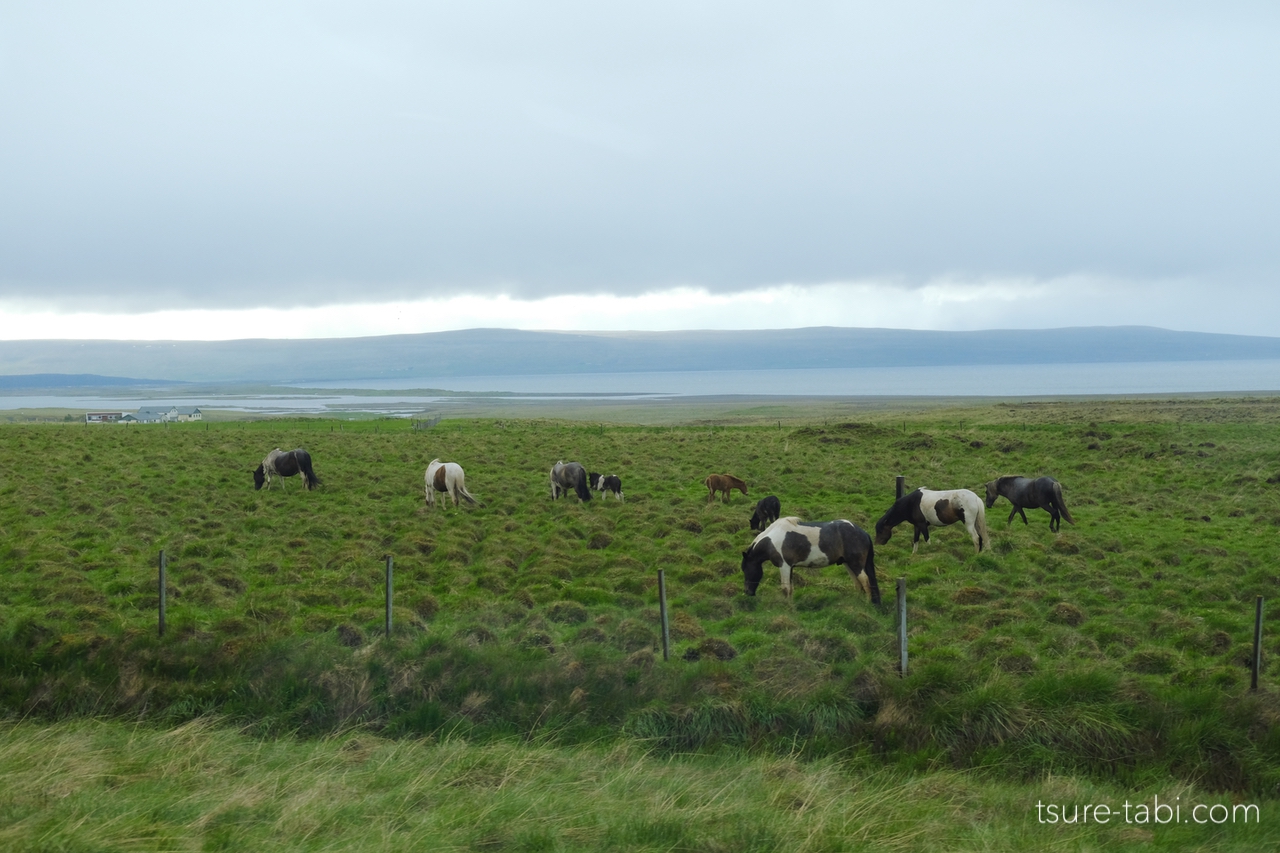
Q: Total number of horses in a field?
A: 9